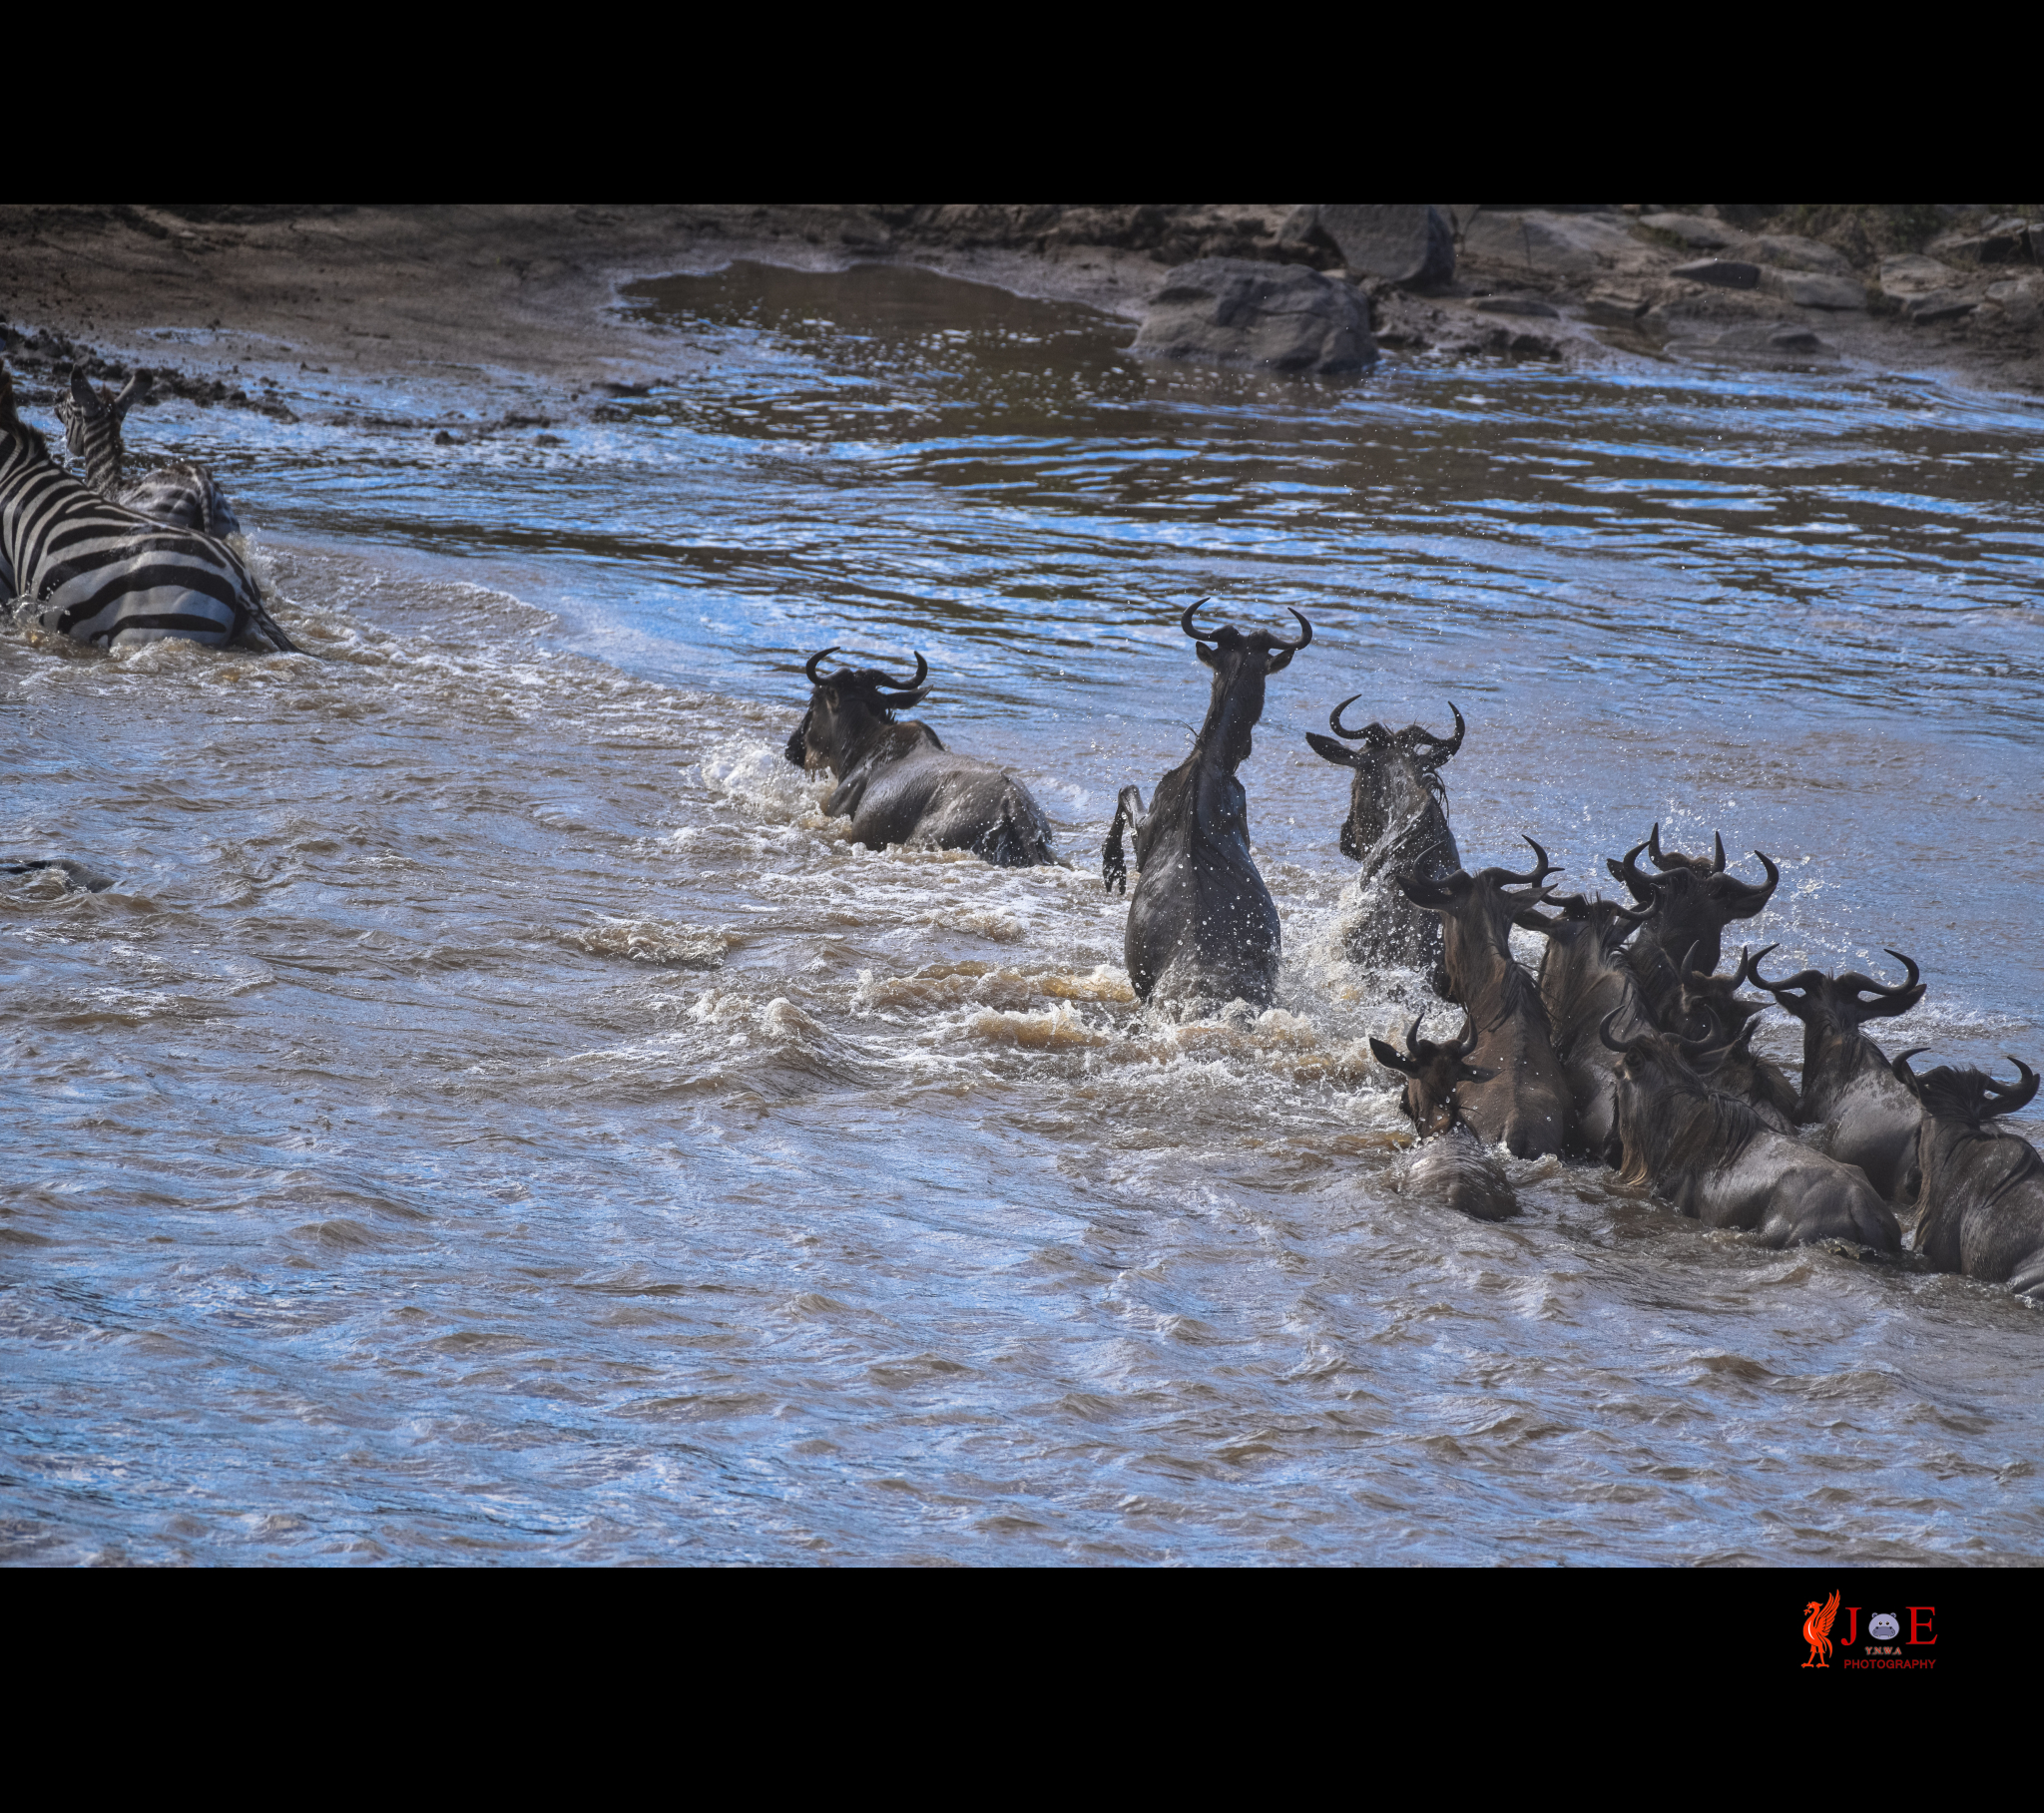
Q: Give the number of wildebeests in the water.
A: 12